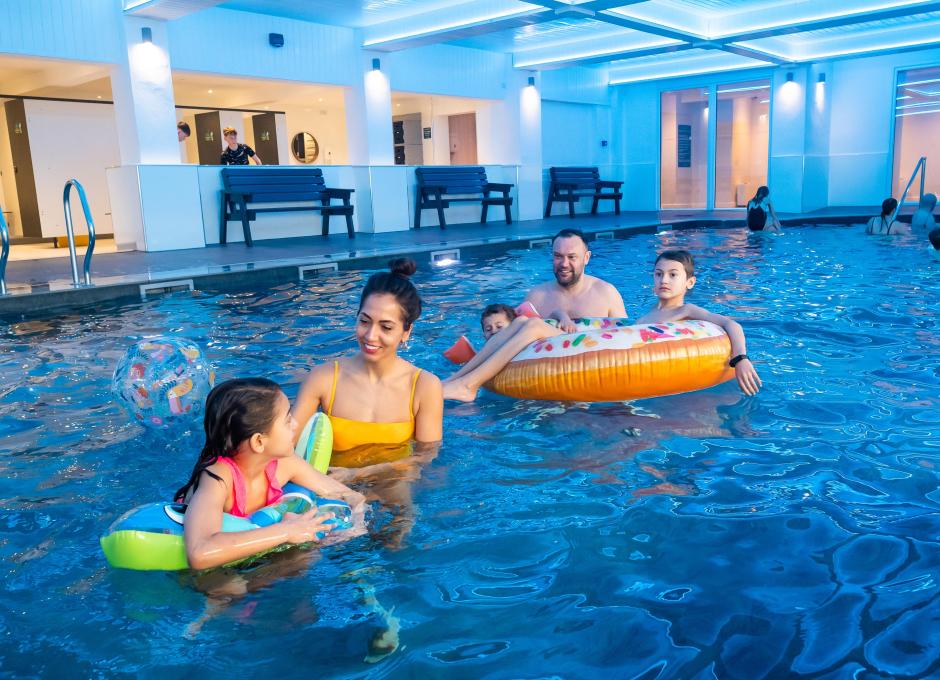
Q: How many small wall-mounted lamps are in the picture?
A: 5